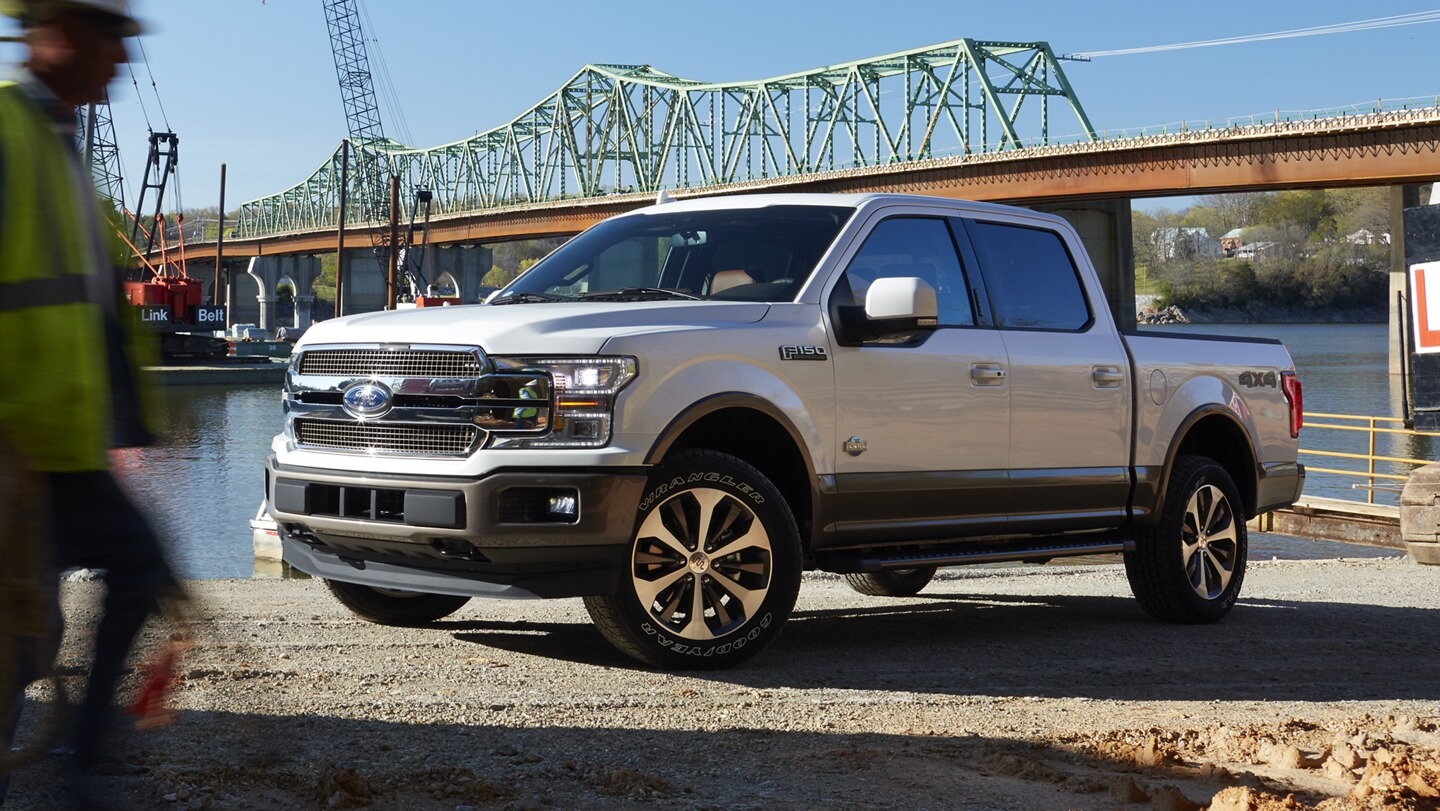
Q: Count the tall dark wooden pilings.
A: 3